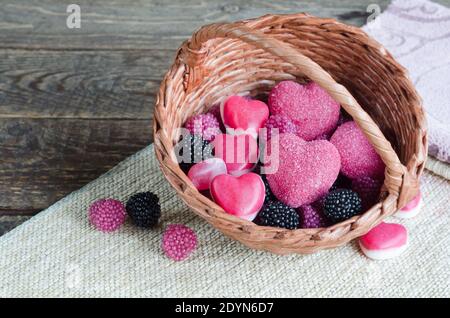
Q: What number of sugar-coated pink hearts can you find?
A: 3